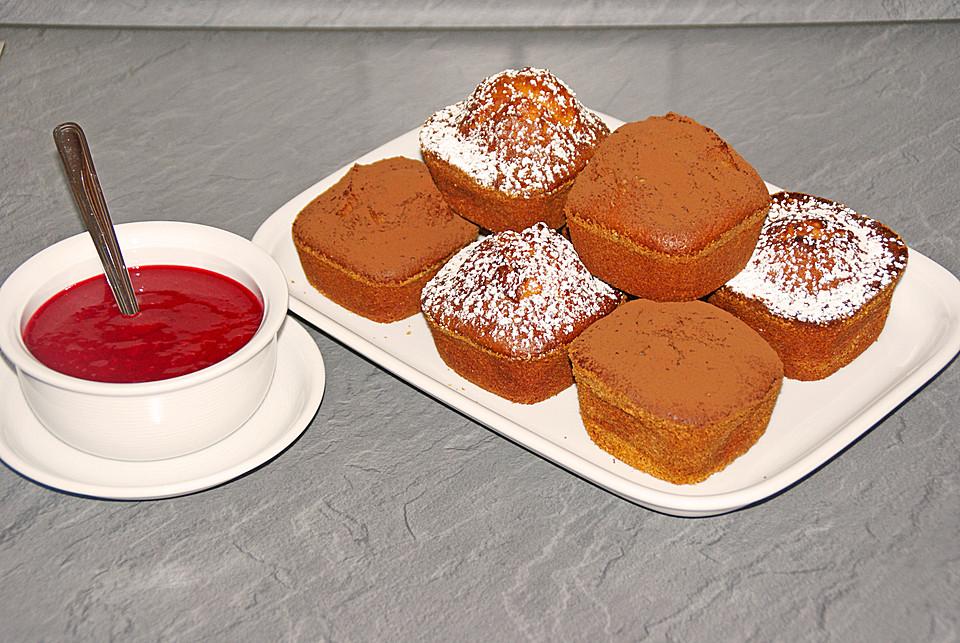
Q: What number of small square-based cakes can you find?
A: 6